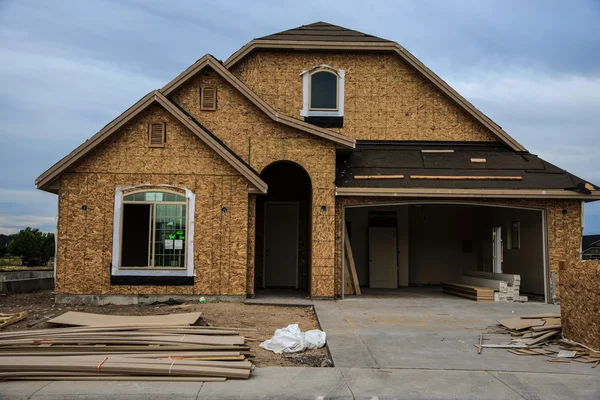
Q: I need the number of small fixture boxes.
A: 4